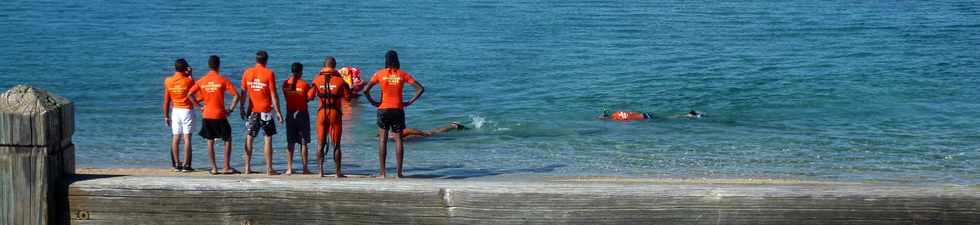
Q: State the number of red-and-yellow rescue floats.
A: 1